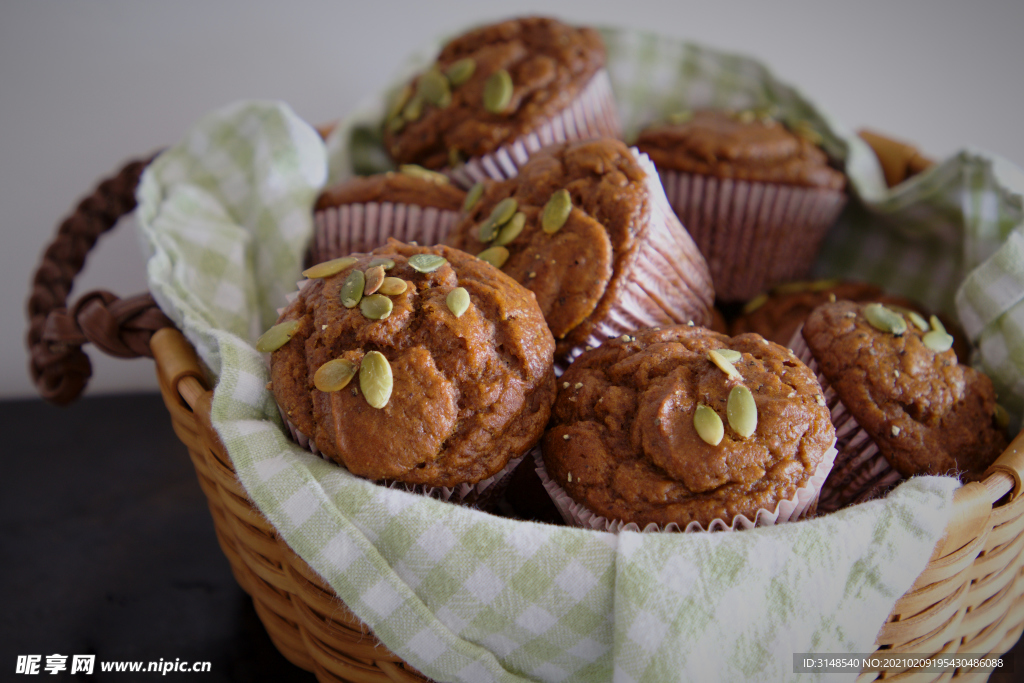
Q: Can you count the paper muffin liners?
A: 7